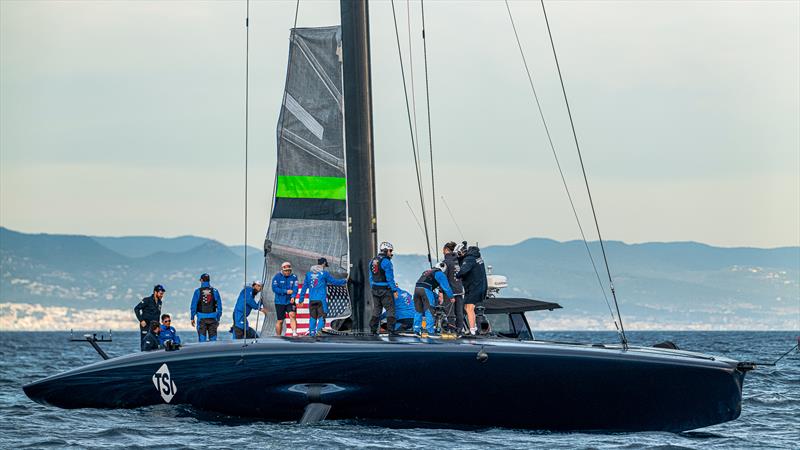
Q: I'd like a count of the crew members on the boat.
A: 12